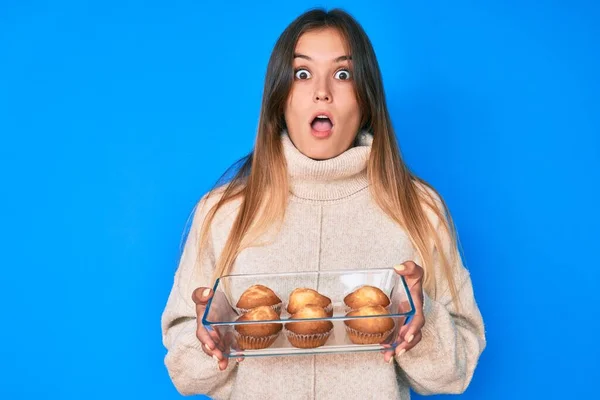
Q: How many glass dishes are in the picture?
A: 1